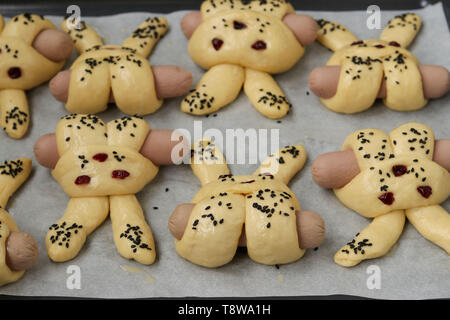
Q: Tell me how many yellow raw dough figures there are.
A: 8